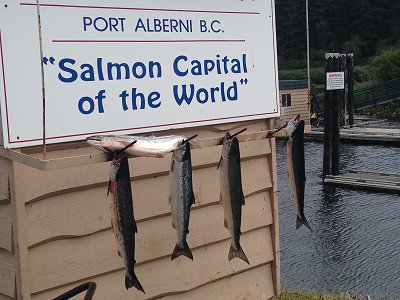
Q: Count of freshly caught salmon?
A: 5